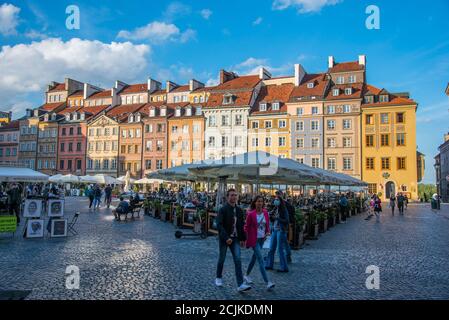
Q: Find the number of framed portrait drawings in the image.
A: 4